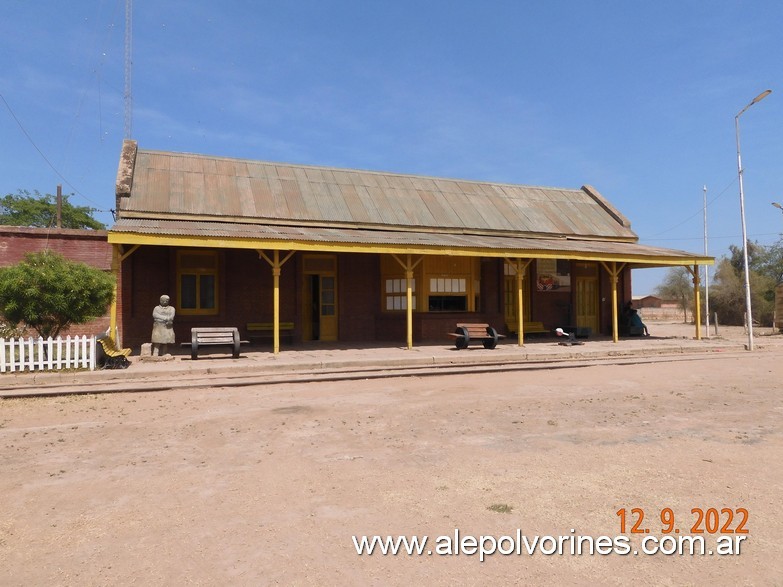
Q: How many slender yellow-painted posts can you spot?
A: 6